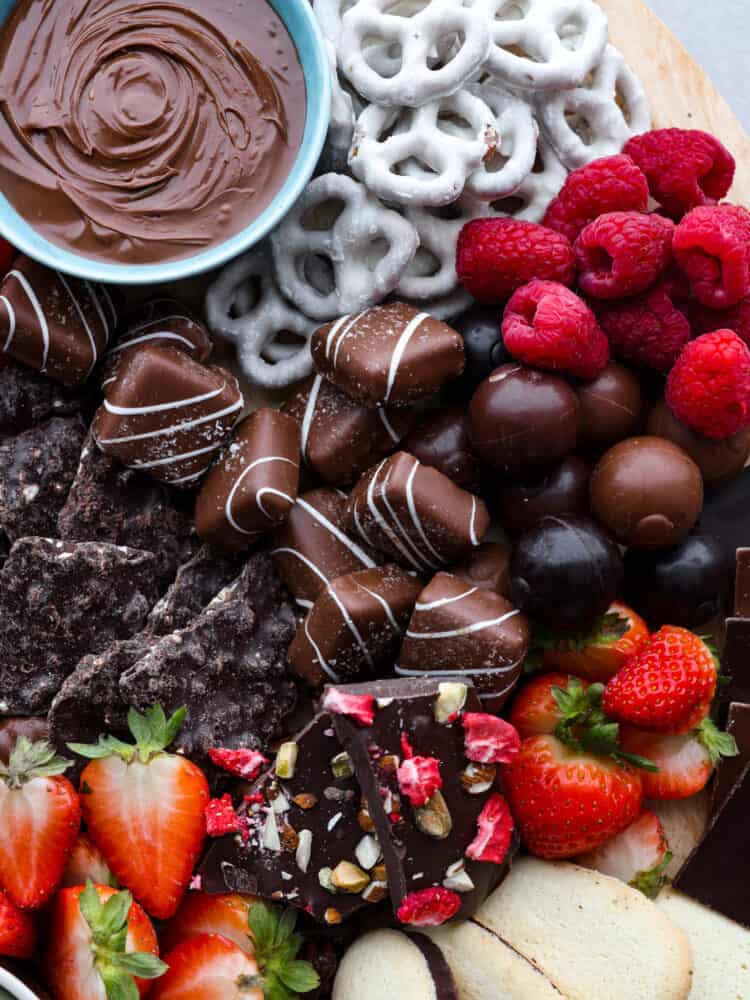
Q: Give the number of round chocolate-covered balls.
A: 9